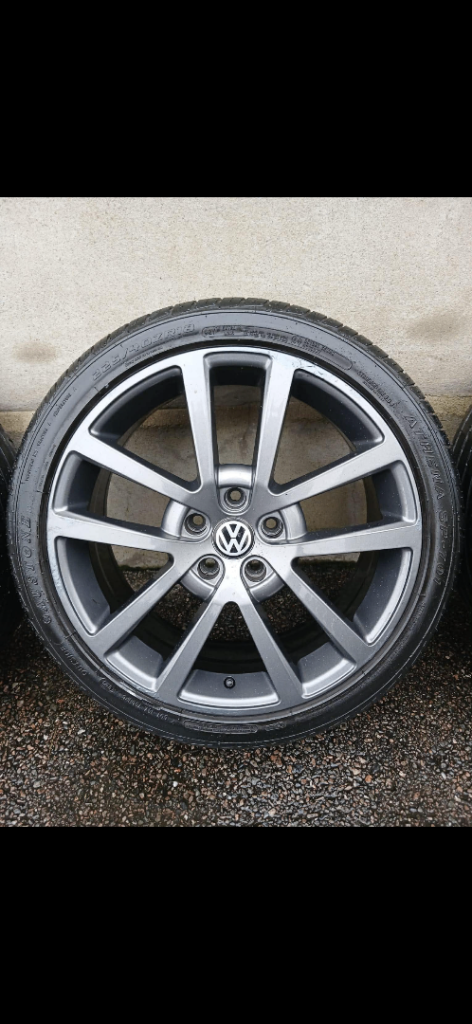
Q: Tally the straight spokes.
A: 10